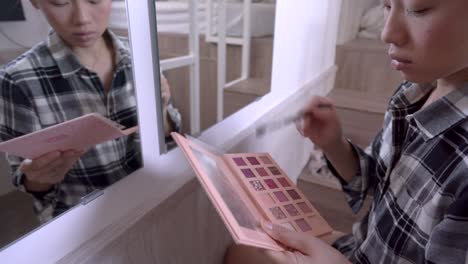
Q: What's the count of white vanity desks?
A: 1